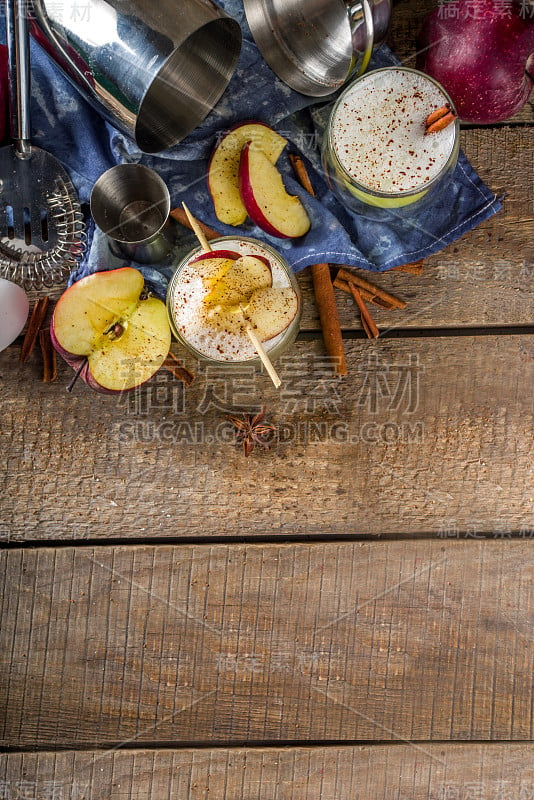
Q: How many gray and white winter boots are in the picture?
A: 0